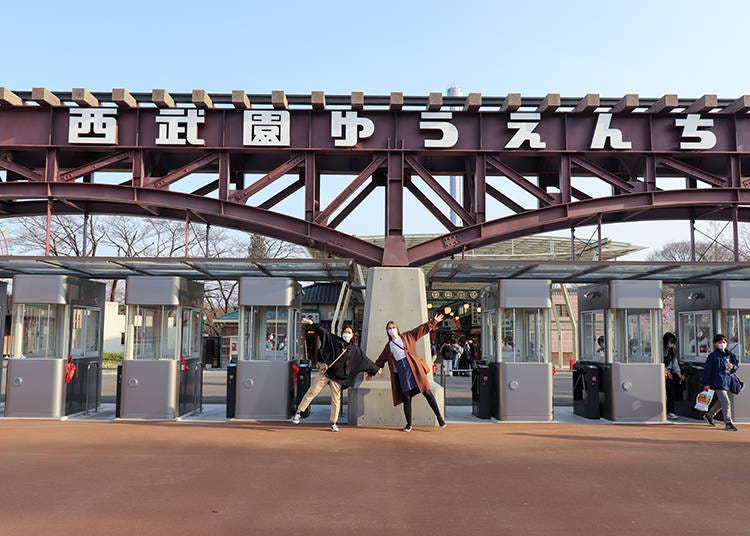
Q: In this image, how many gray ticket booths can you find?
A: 6